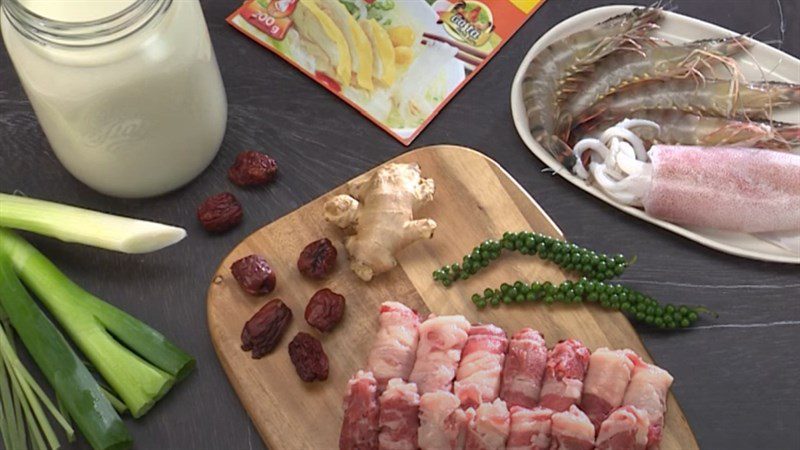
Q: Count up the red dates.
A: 7